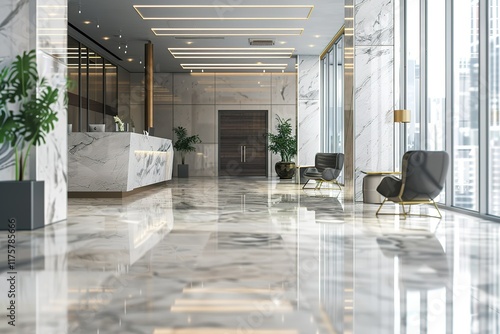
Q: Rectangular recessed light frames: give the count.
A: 4